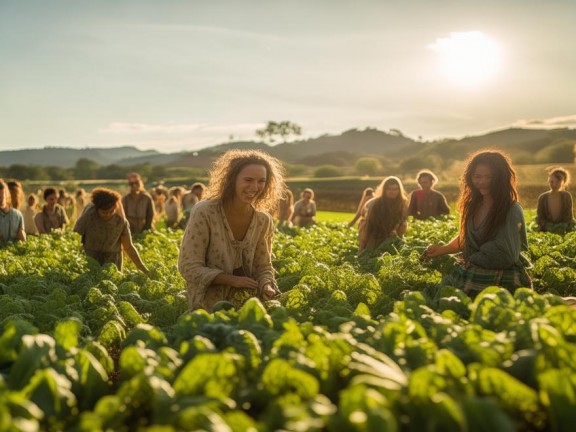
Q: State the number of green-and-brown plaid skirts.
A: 1